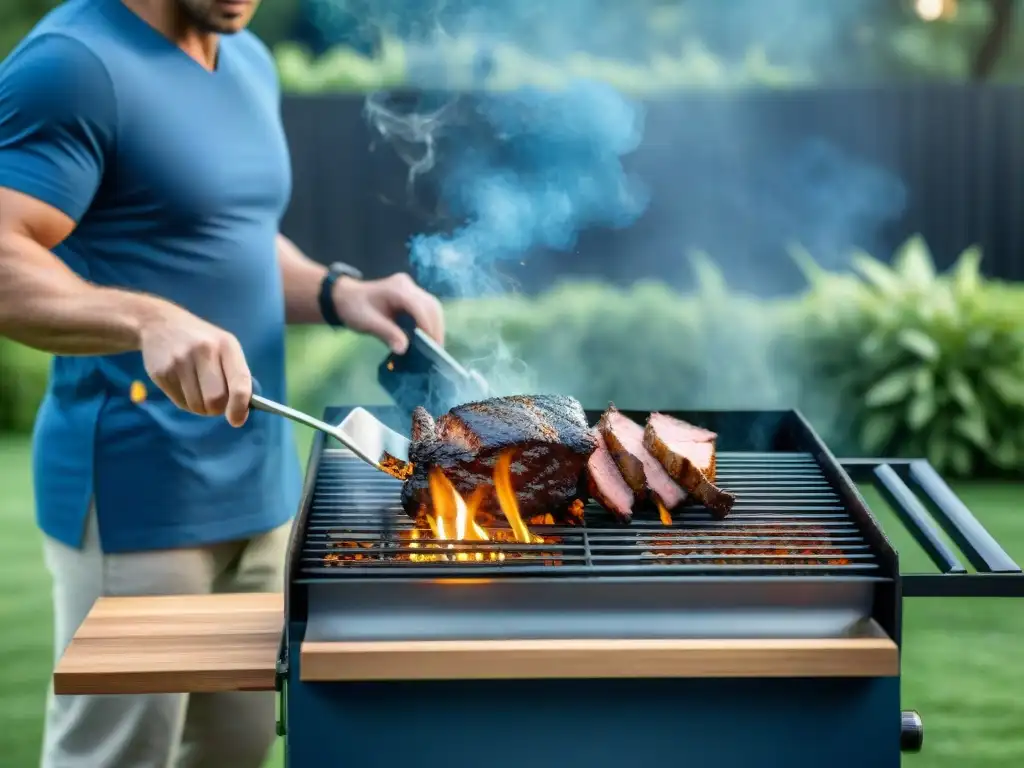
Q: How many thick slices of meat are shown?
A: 3